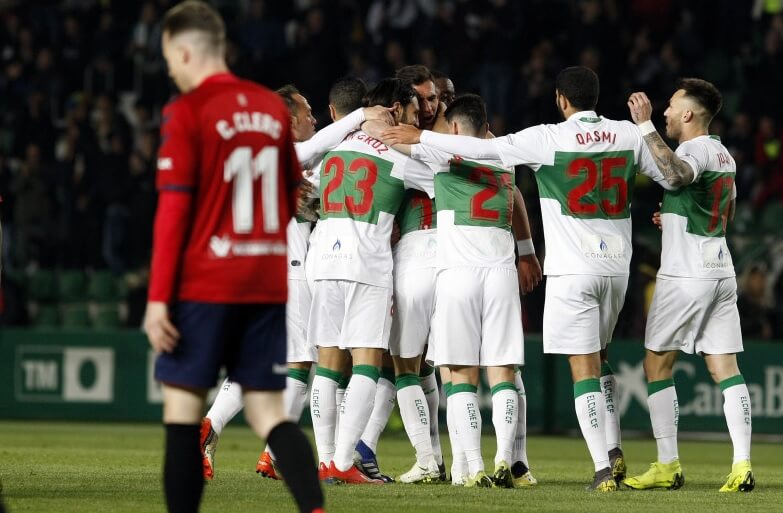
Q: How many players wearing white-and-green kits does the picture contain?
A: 8